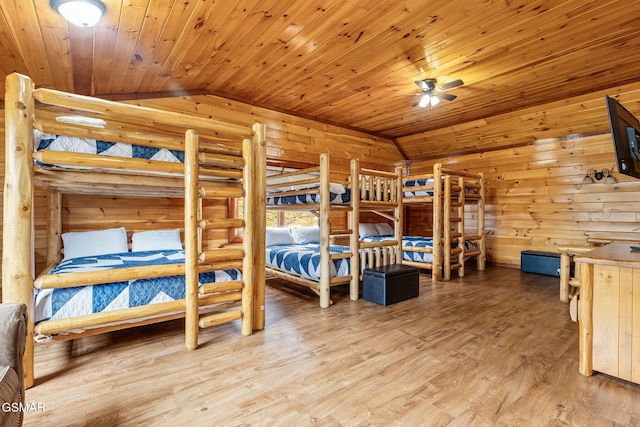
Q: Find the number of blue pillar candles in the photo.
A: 0